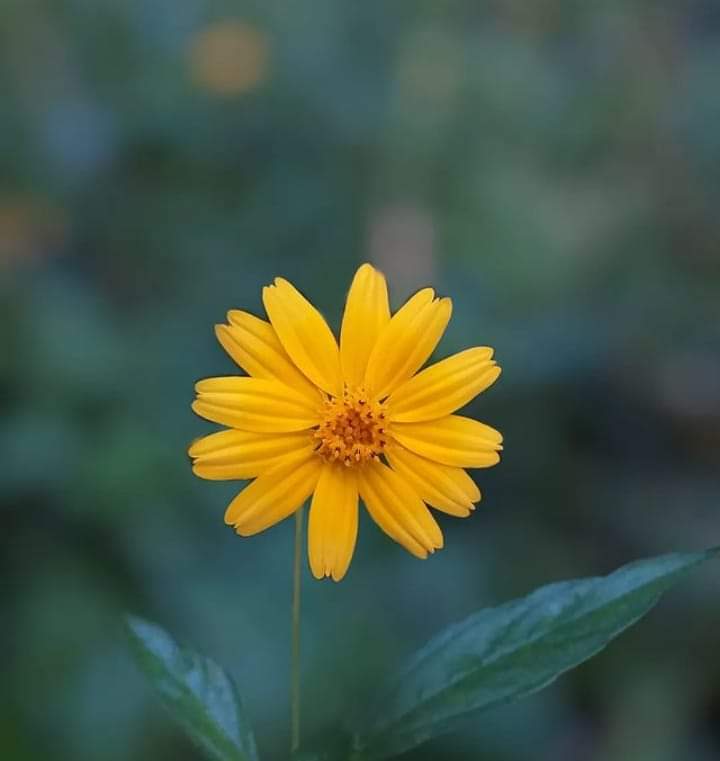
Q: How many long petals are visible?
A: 12